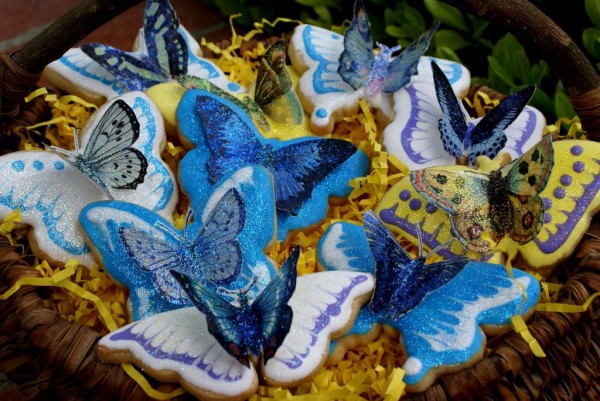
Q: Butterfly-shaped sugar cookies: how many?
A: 10